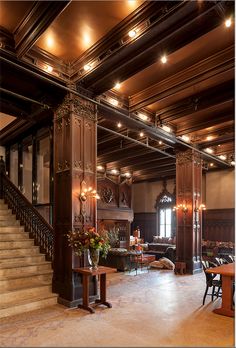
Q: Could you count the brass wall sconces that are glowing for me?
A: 3